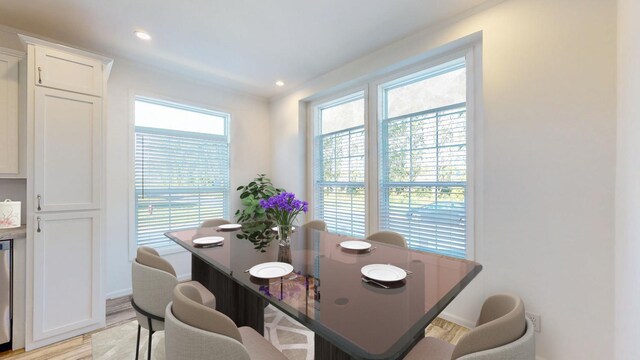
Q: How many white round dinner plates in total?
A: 6